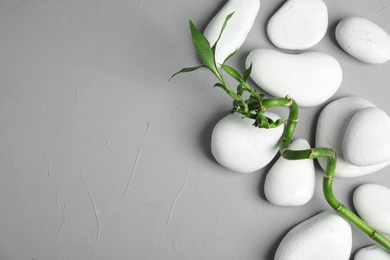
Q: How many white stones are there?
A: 11